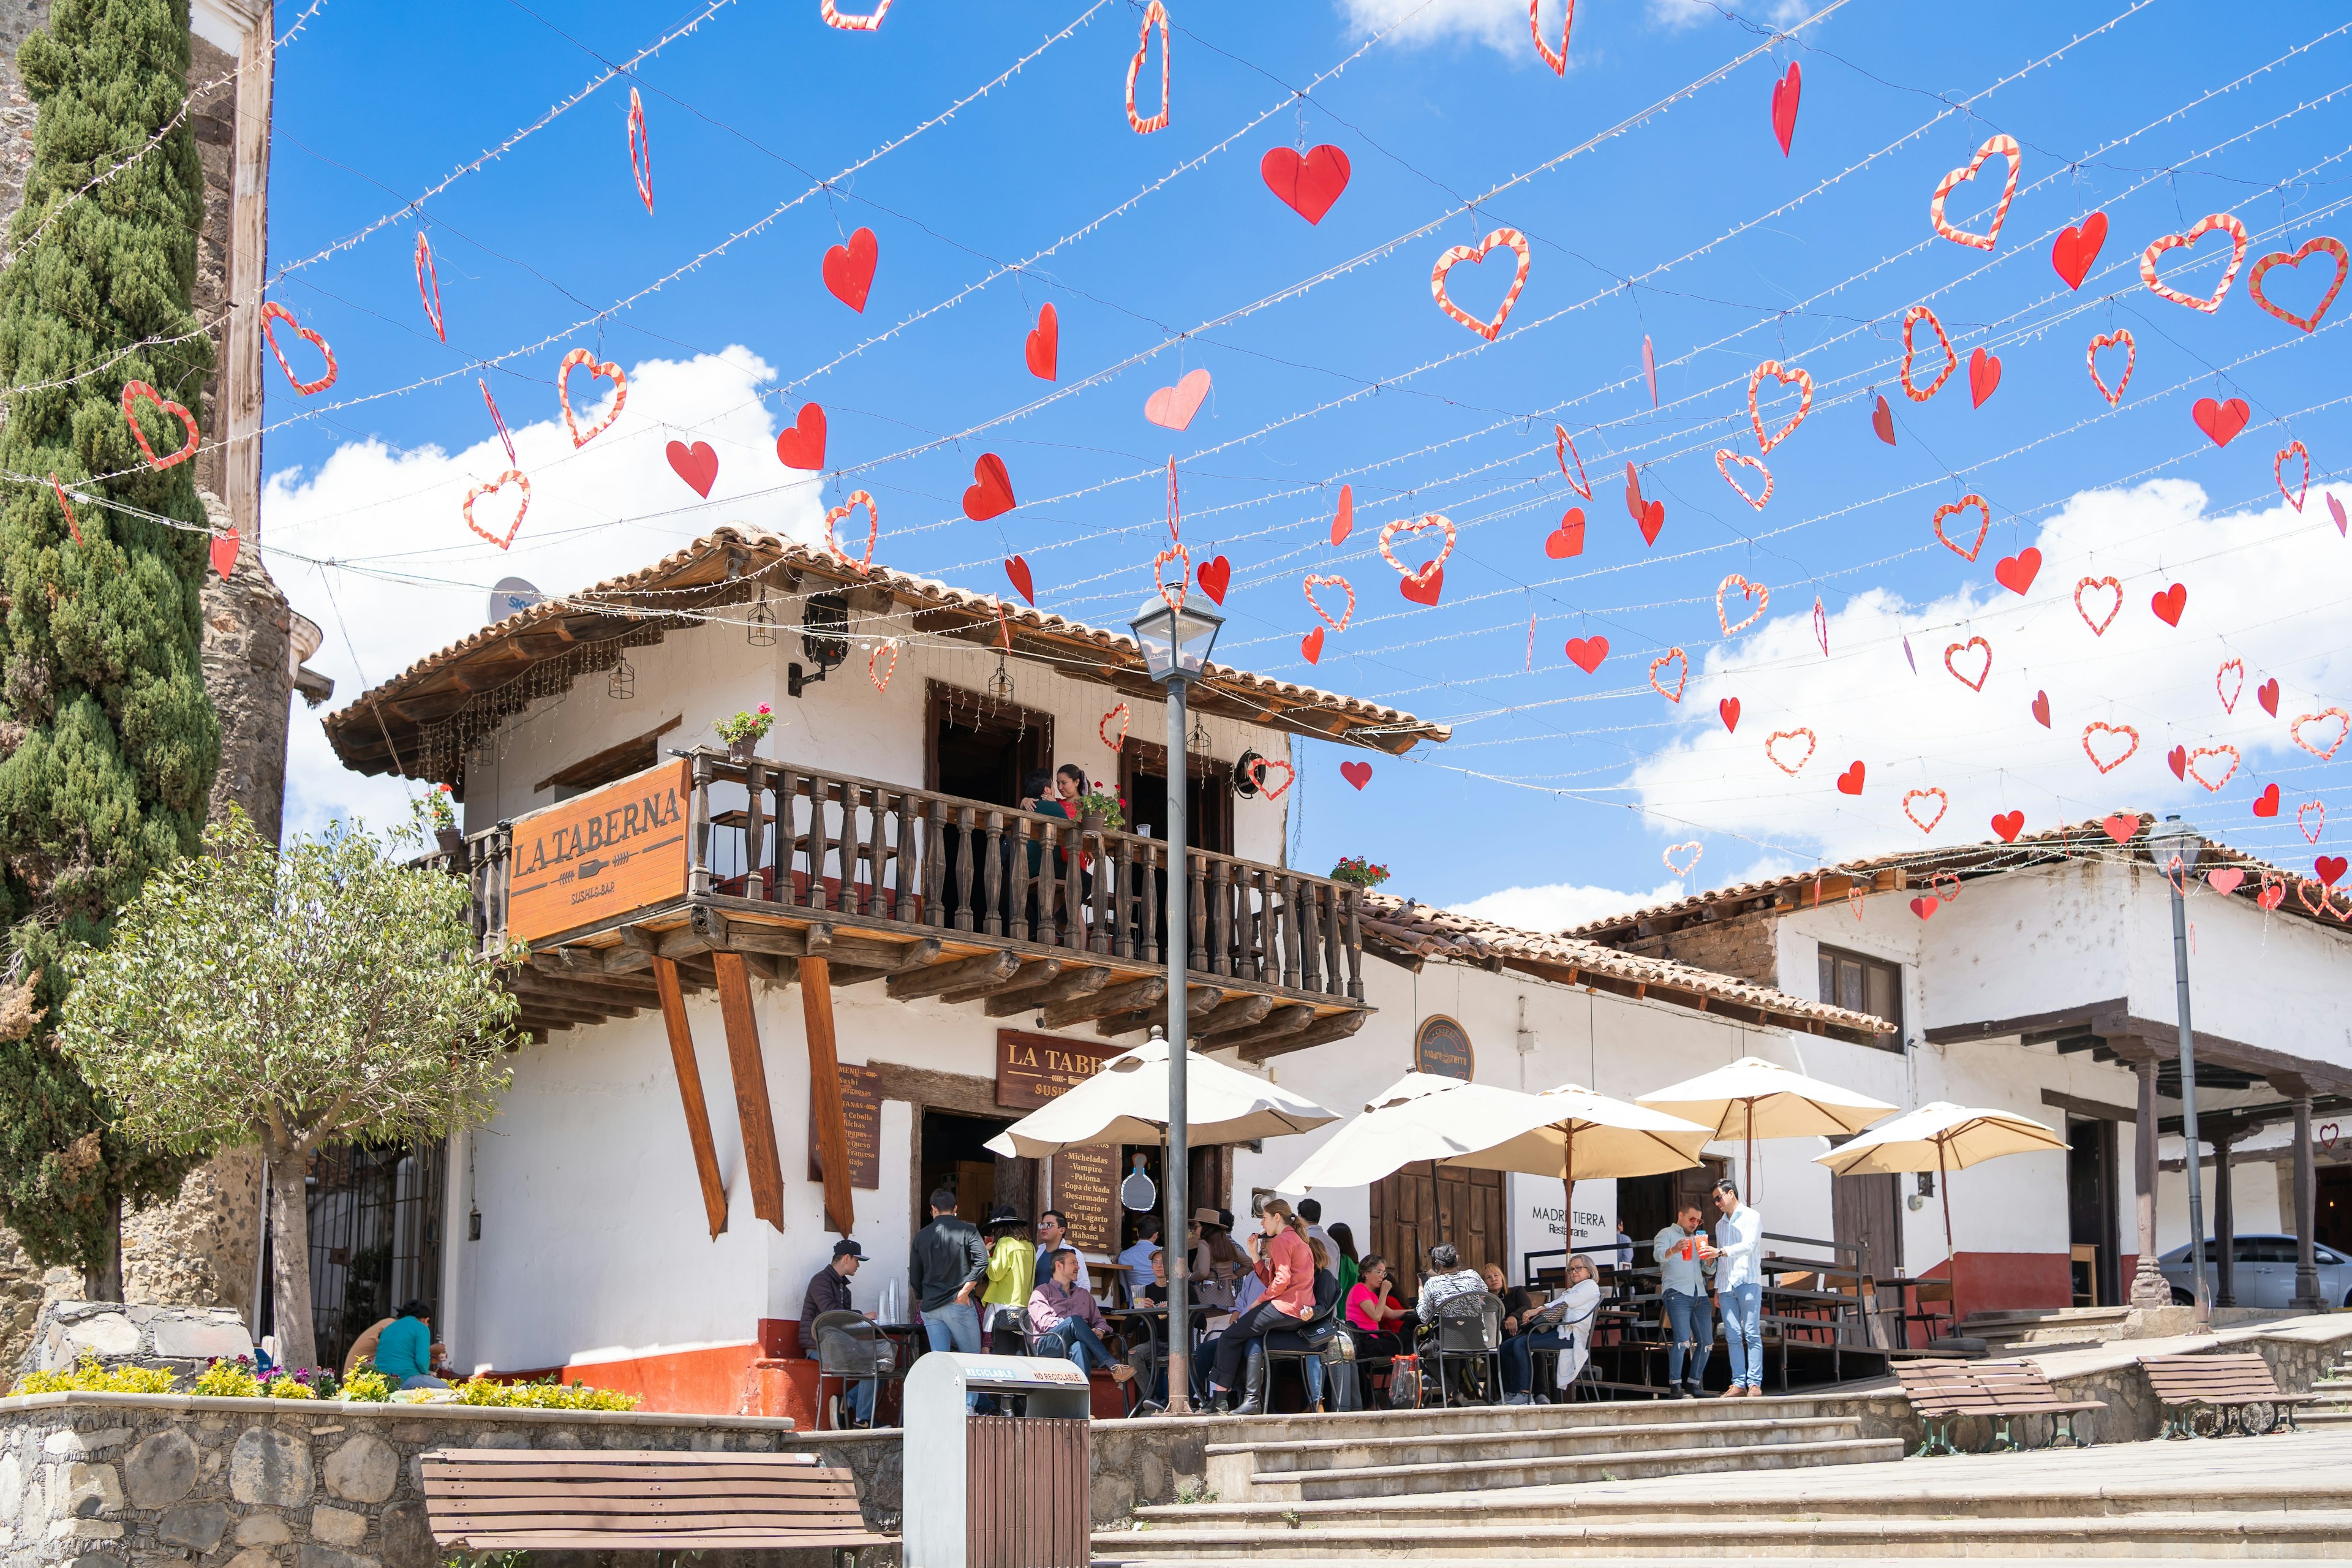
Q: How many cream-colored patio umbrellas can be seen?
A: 5